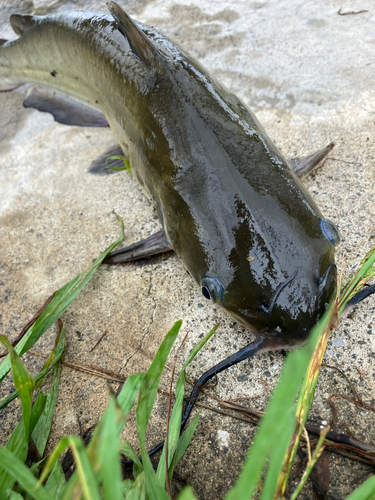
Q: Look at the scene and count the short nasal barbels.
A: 2